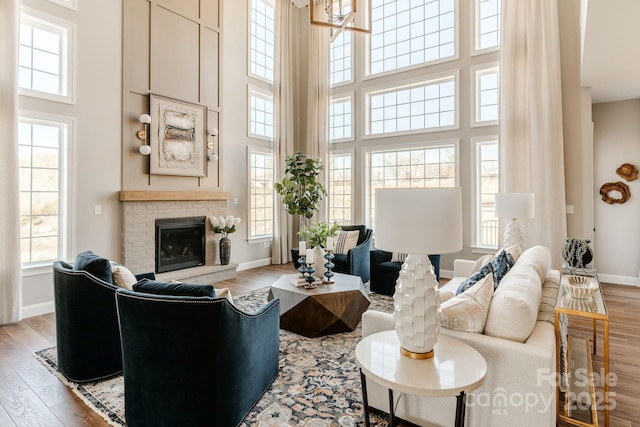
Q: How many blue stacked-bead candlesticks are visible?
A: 3